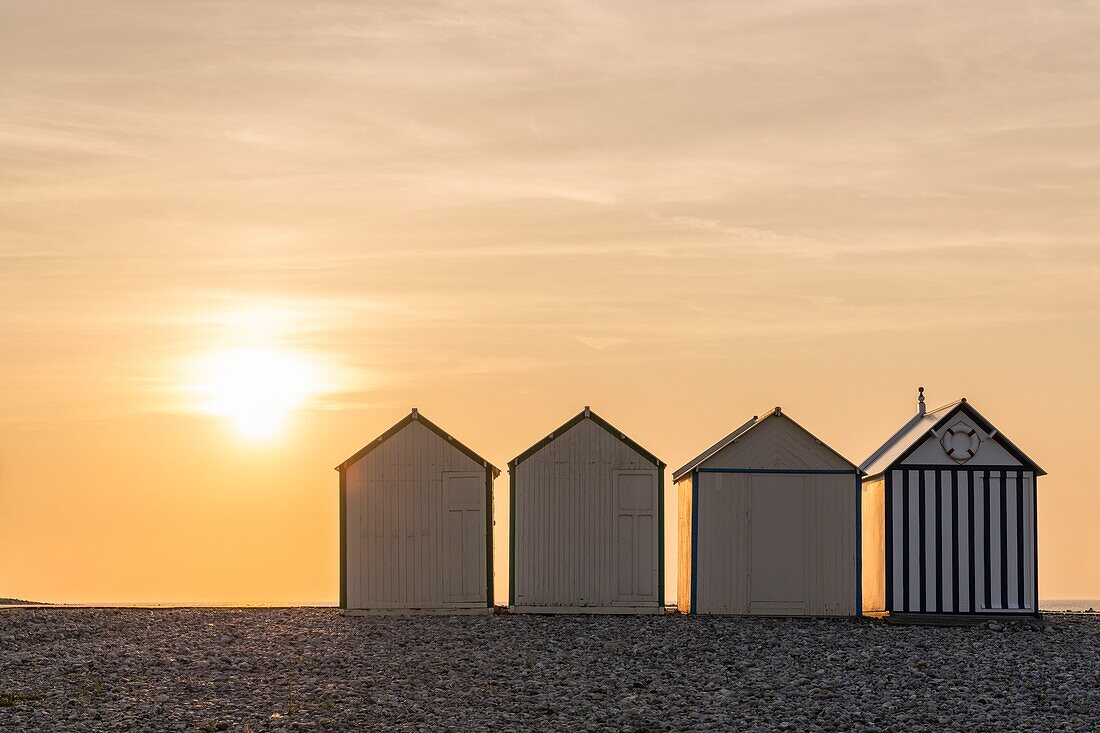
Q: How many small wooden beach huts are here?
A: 4